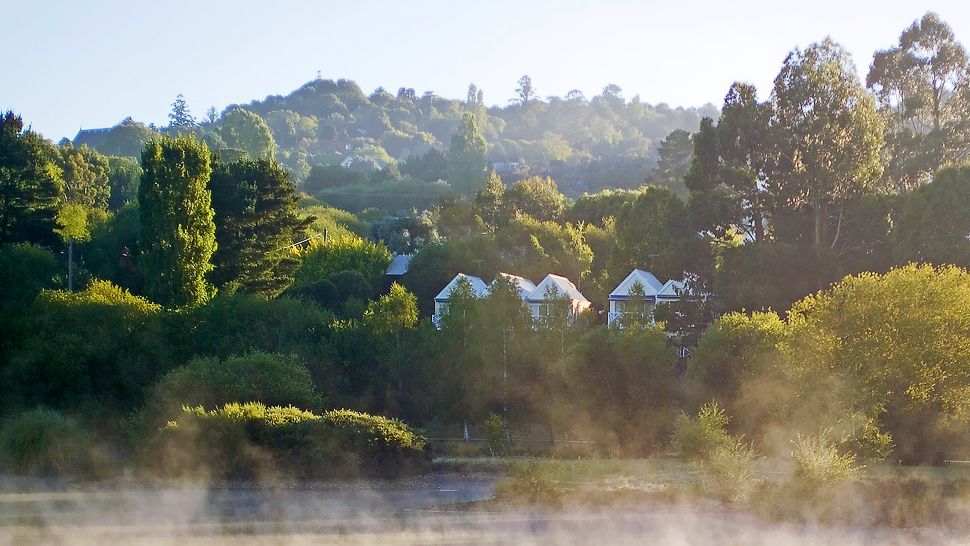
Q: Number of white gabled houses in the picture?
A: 5